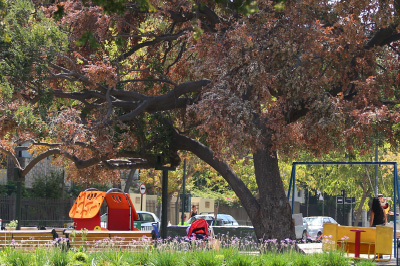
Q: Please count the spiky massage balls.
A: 0